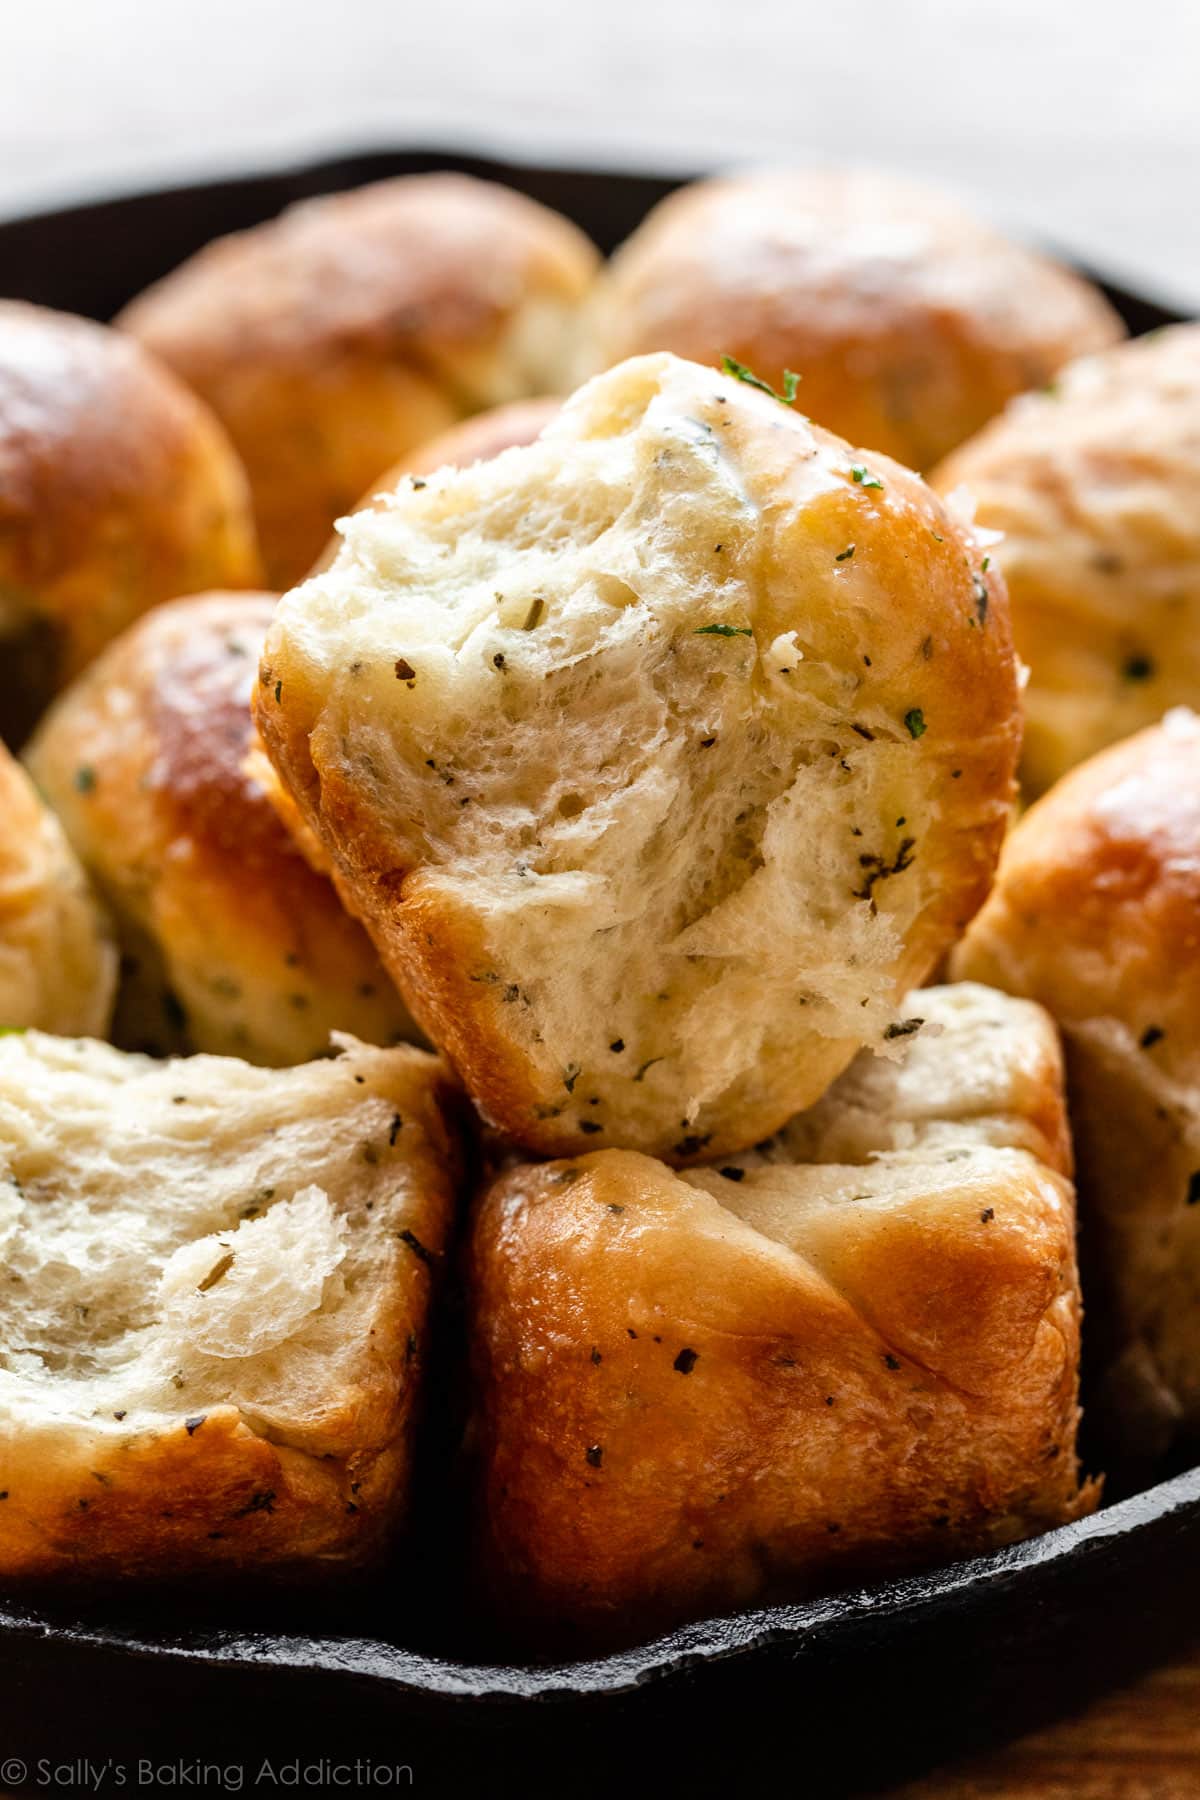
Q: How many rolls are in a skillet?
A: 11